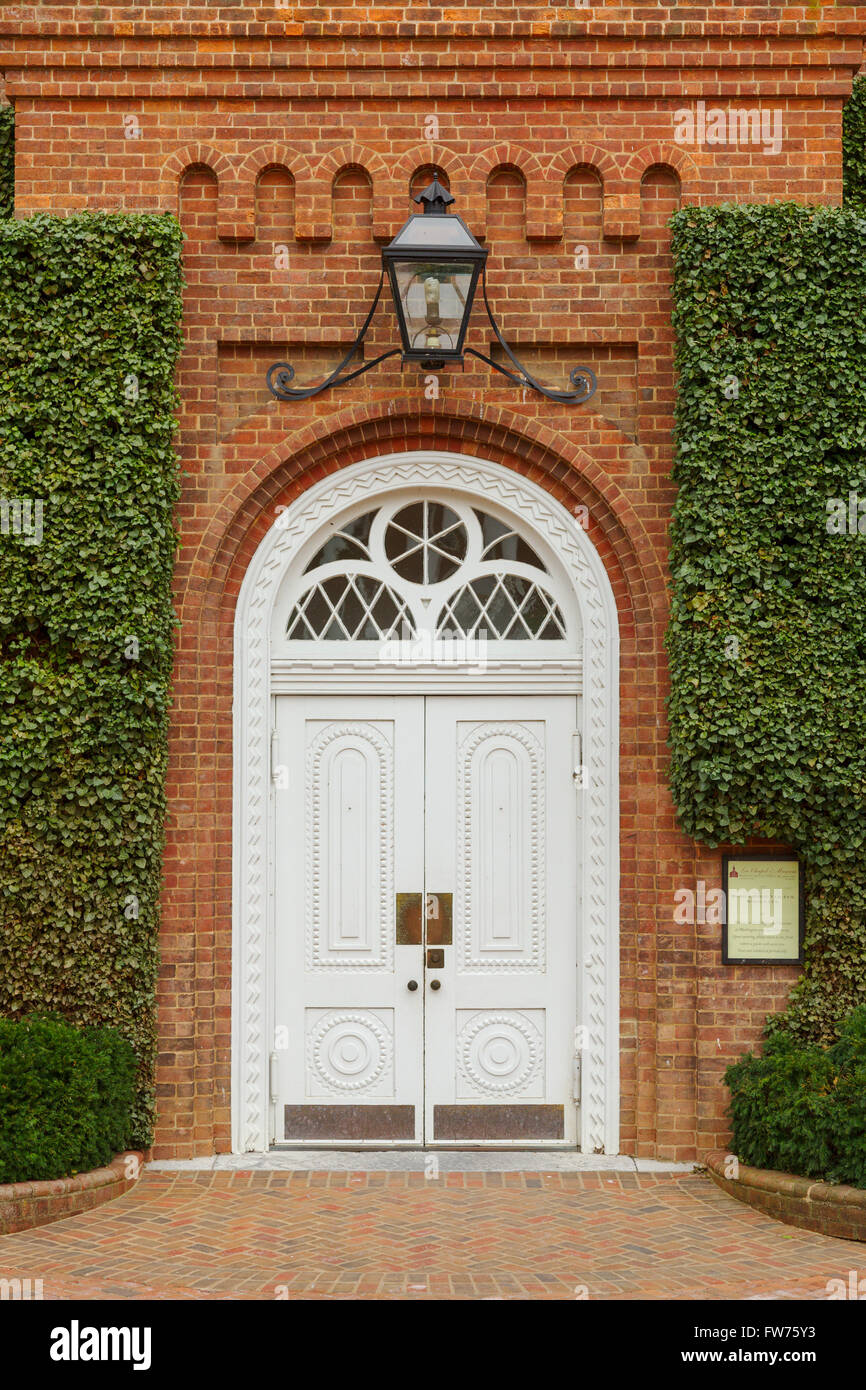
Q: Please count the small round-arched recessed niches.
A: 7